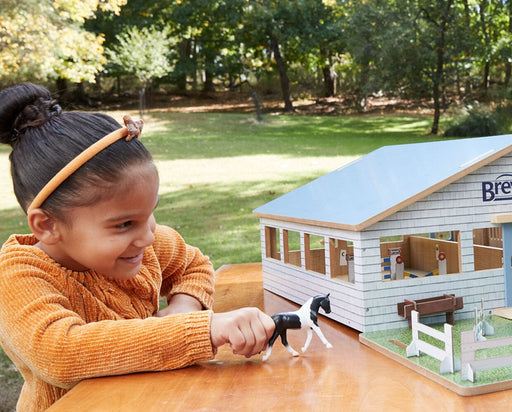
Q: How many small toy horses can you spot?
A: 1